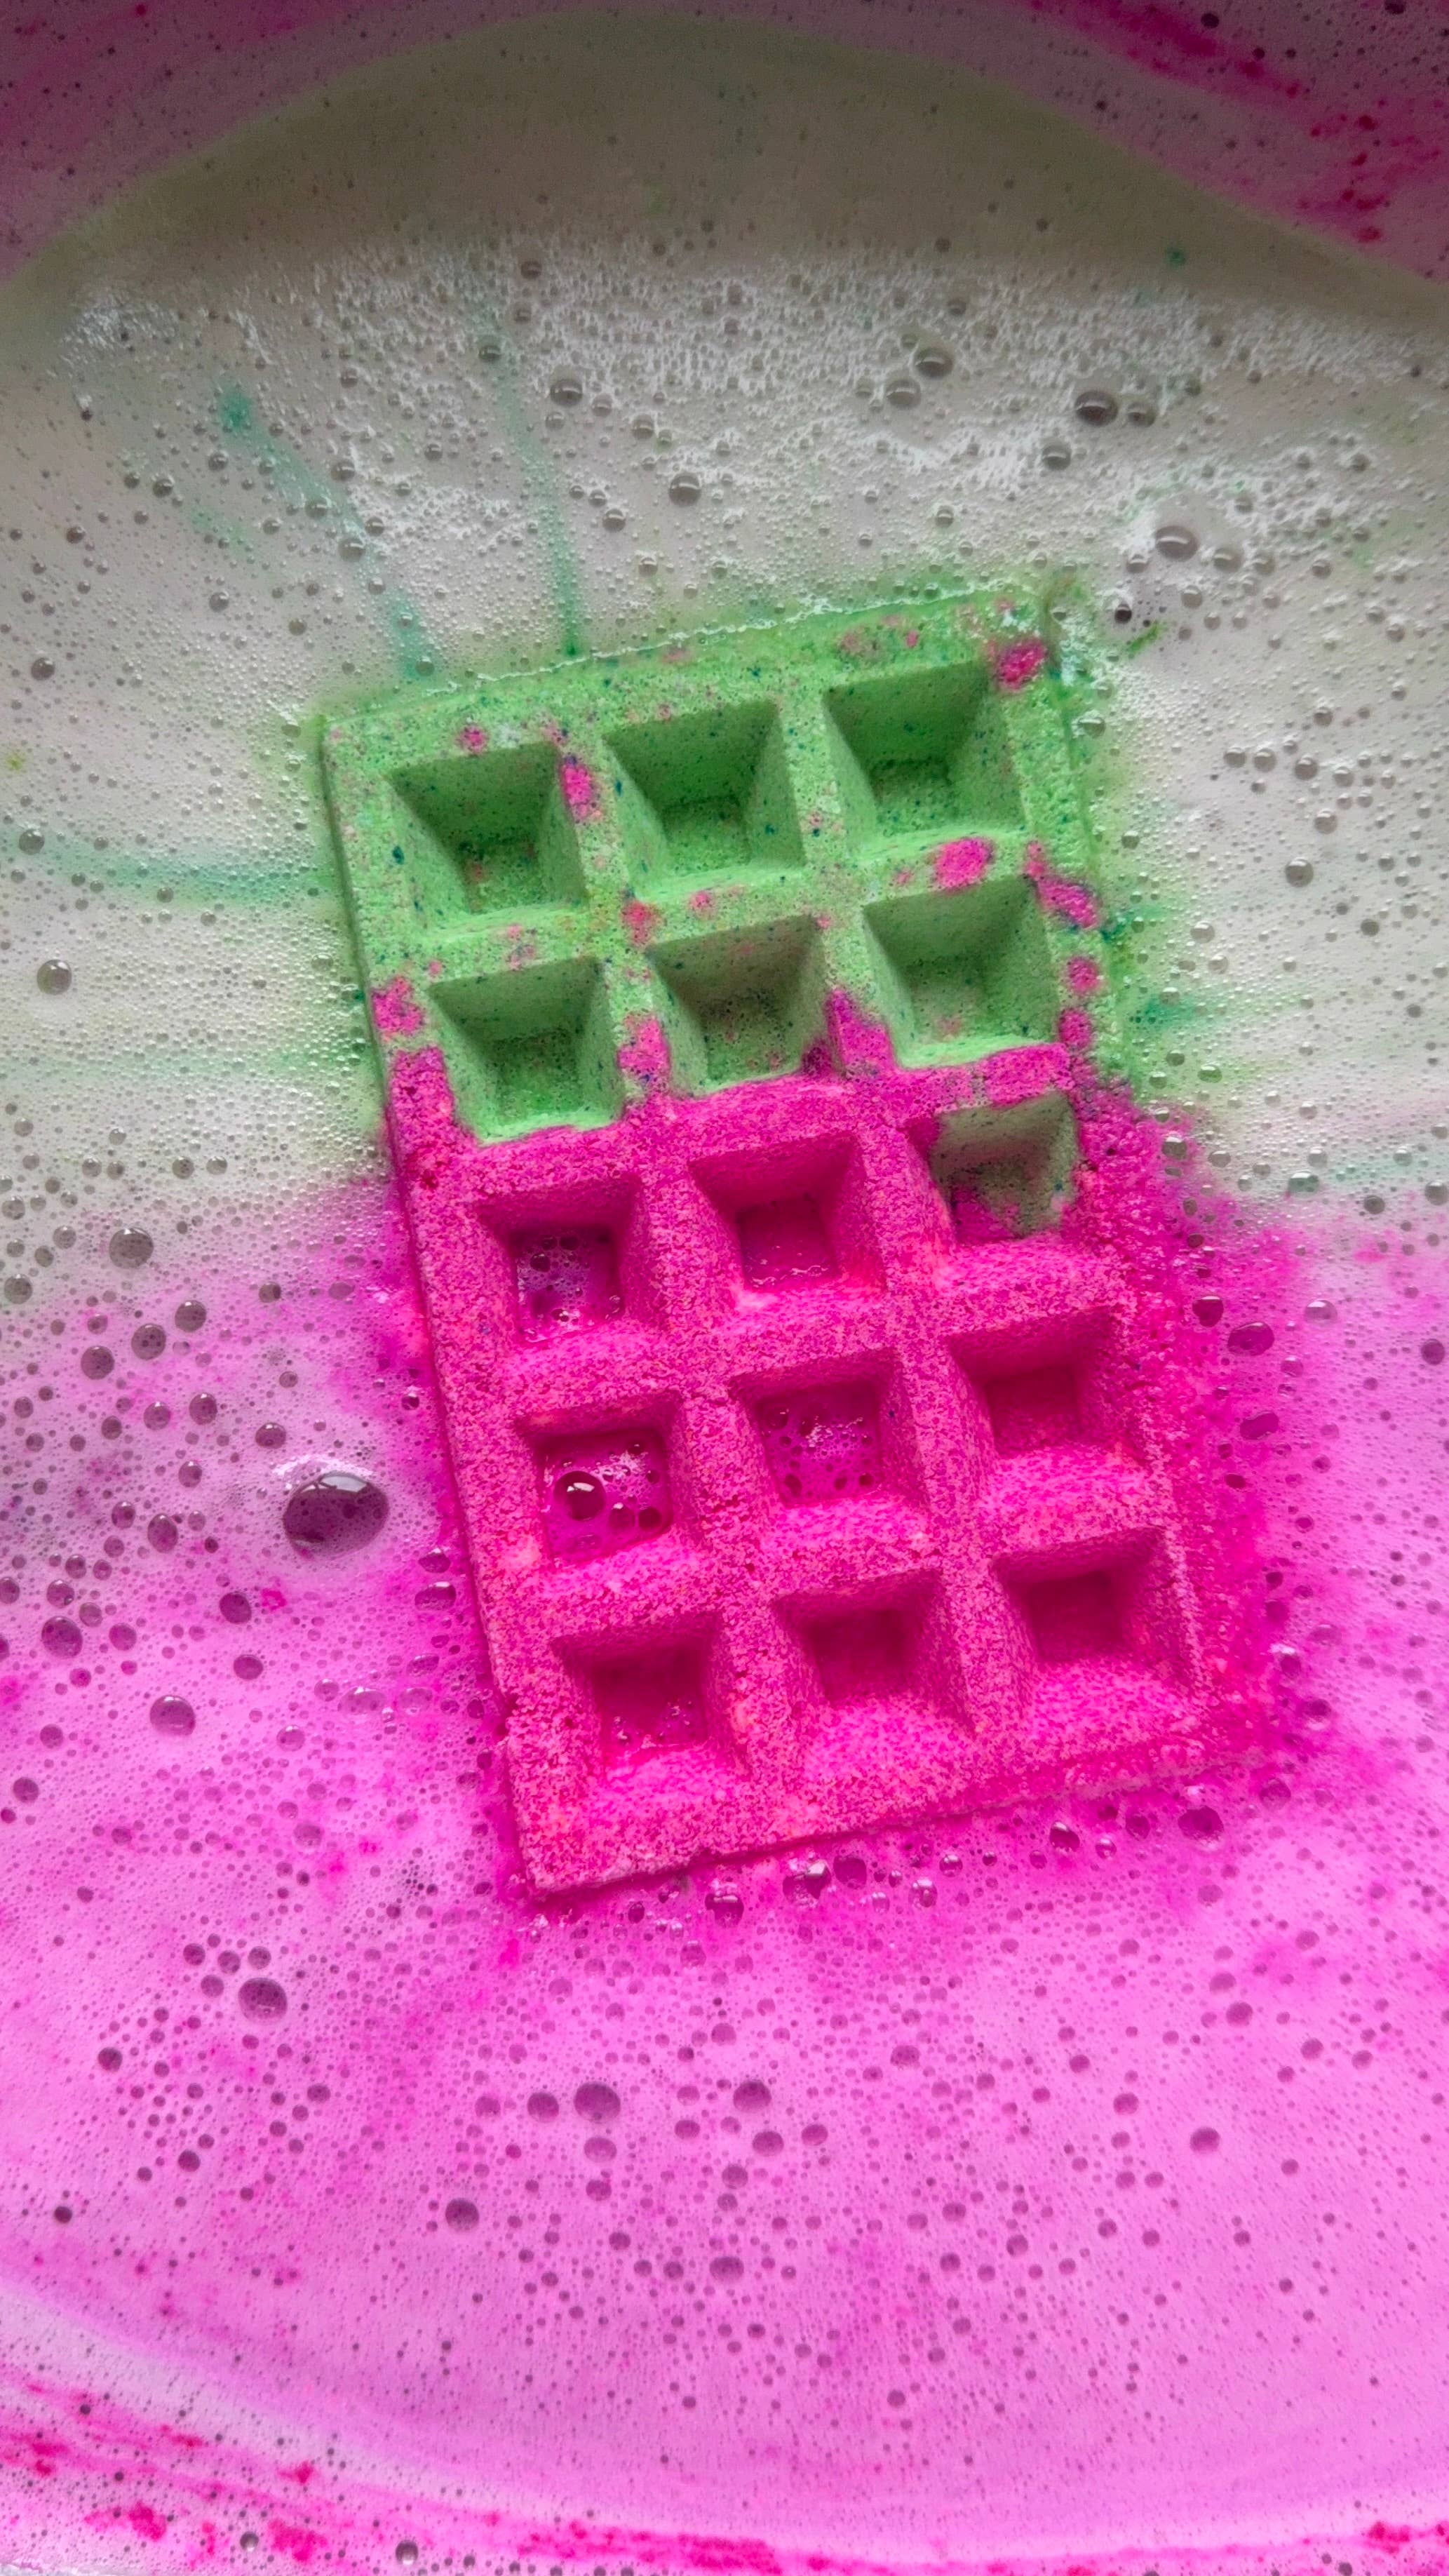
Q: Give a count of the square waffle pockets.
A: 15